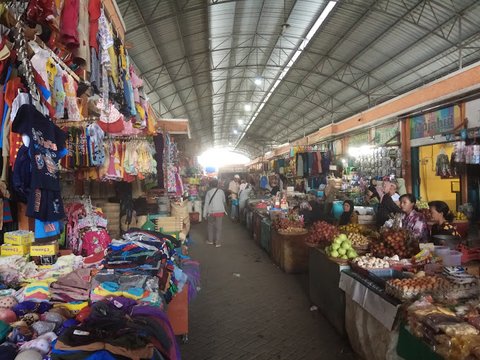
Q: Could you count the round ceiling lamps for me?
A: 4